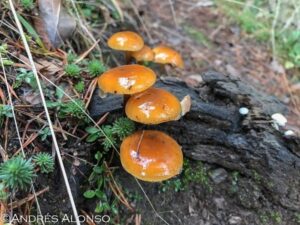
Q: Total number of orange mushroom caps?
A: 6